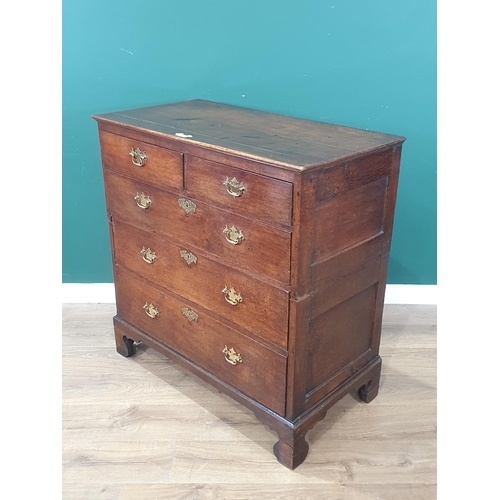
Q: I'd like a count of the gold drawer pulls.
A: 8